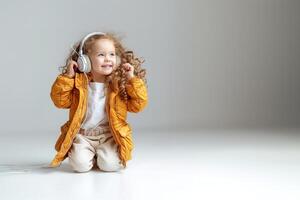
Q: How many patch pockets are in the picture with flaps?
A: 2